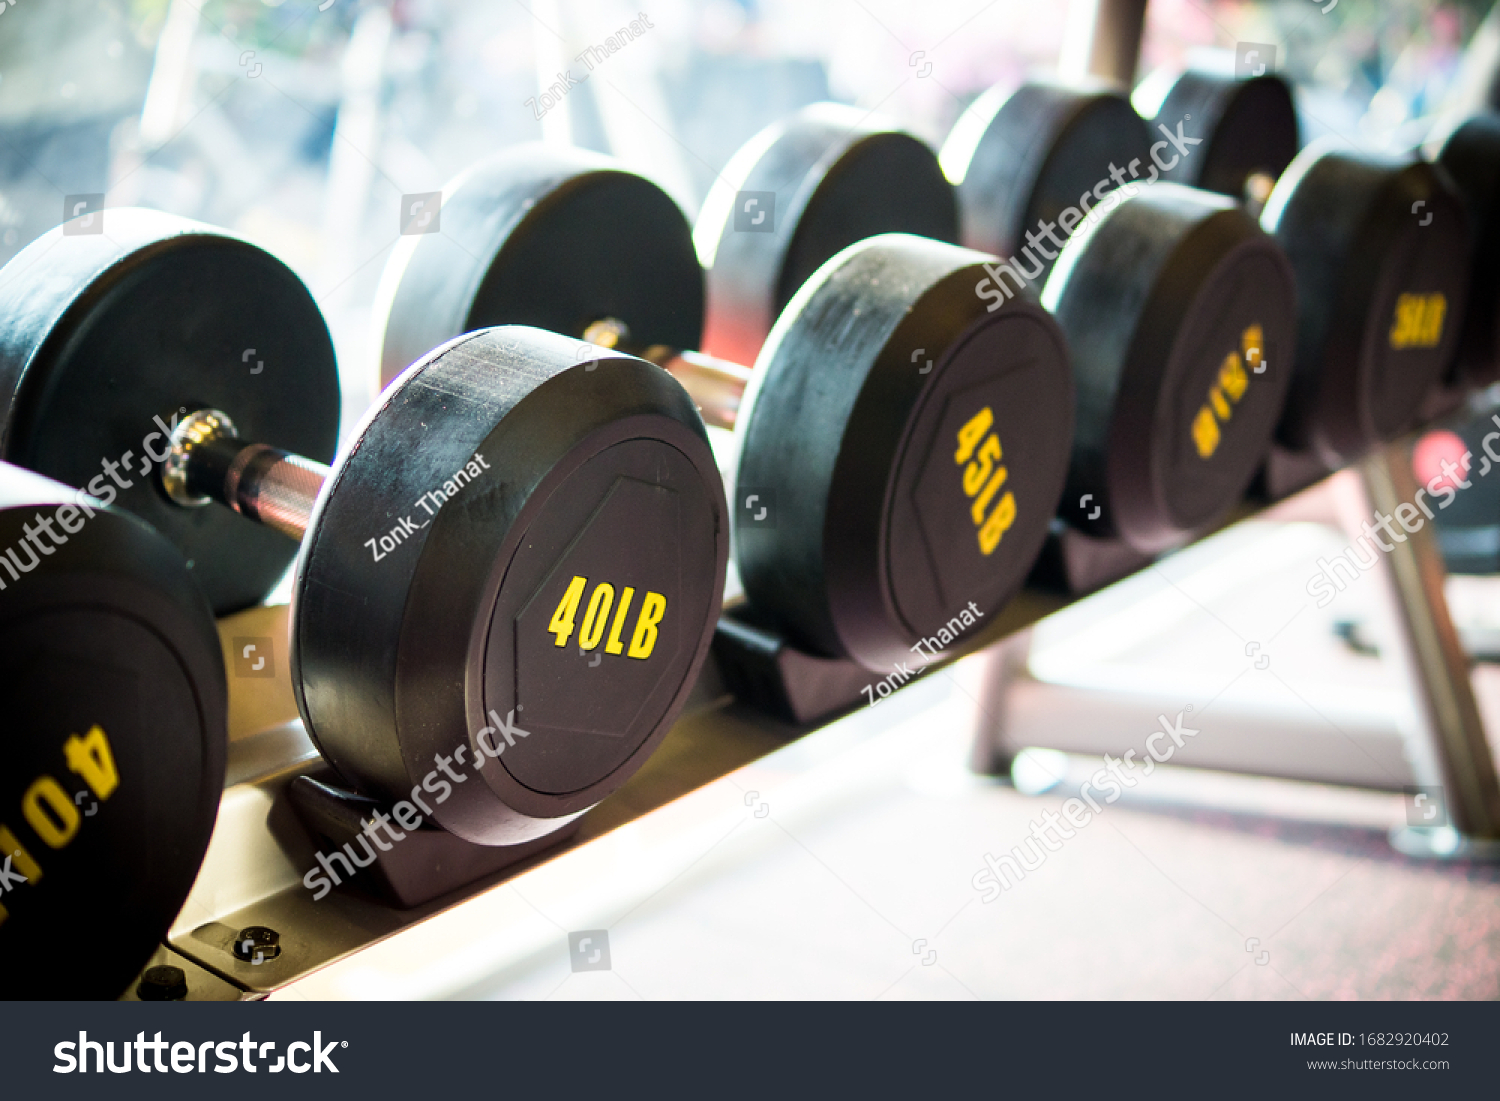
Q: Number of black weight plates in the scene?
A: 11